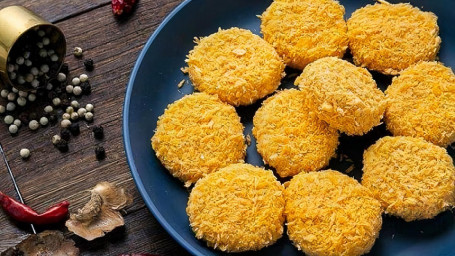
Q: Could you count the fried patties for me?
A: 10